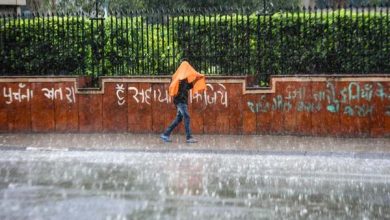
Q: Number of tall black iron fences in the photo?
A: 1